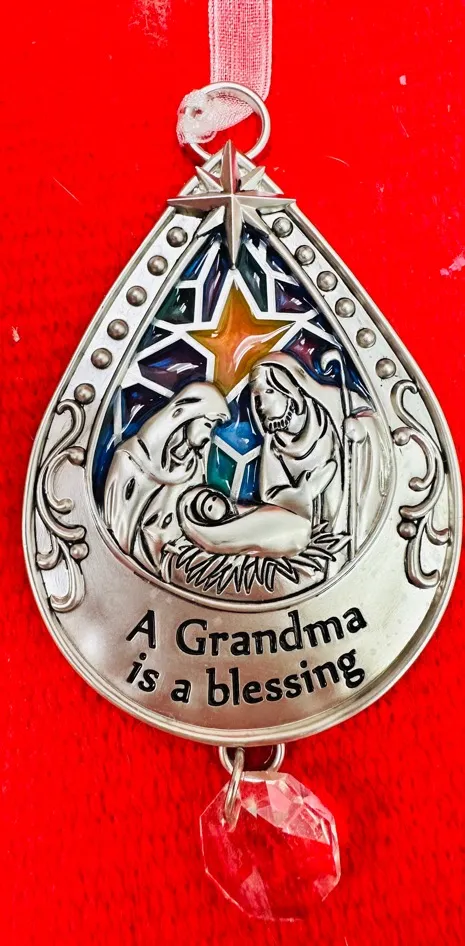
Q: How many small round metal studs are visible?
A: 12